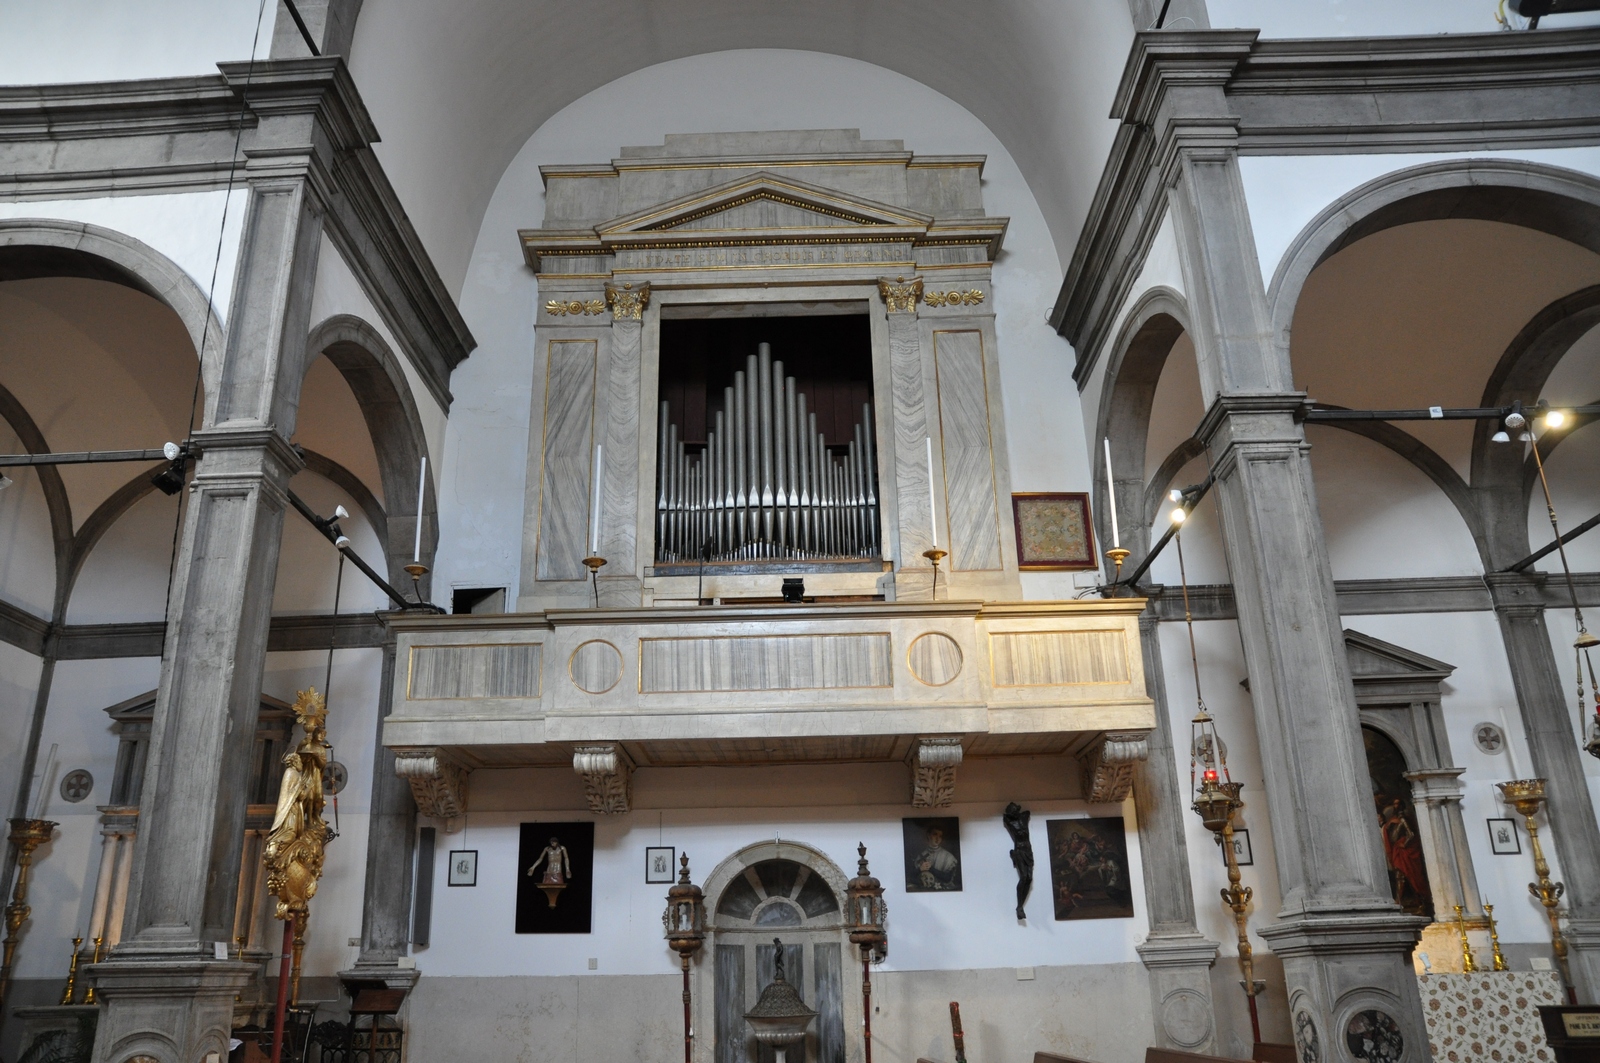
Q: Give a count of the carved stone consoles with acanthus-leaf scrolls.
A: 4